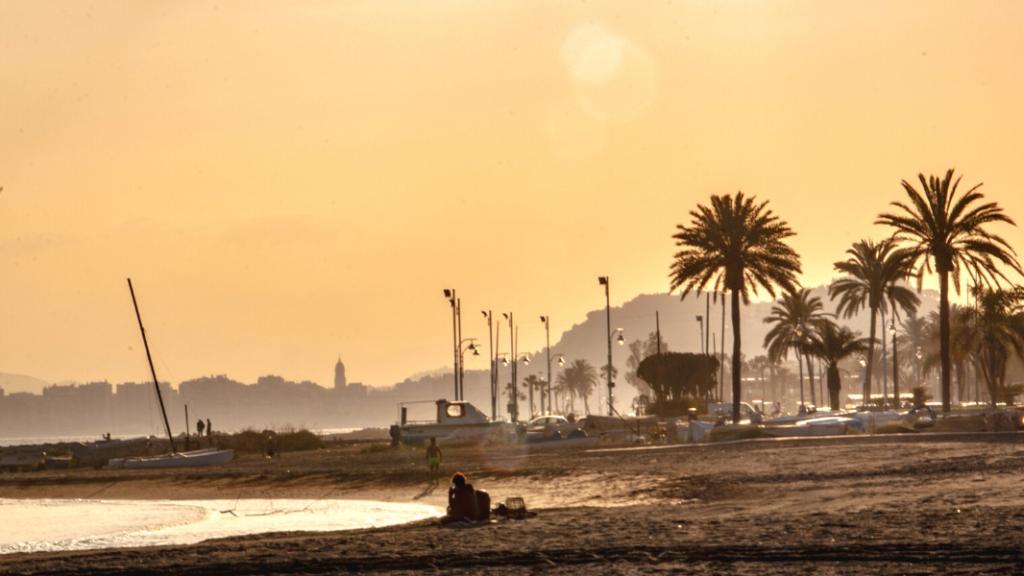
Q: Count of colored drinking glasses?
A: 0